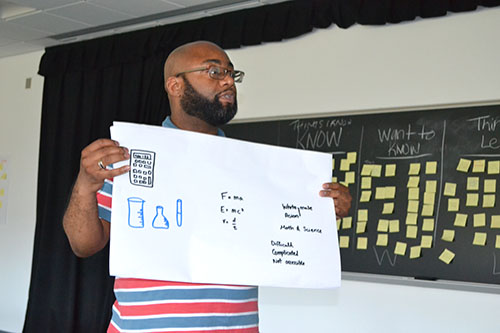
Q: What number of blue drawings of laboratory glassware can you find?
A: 3